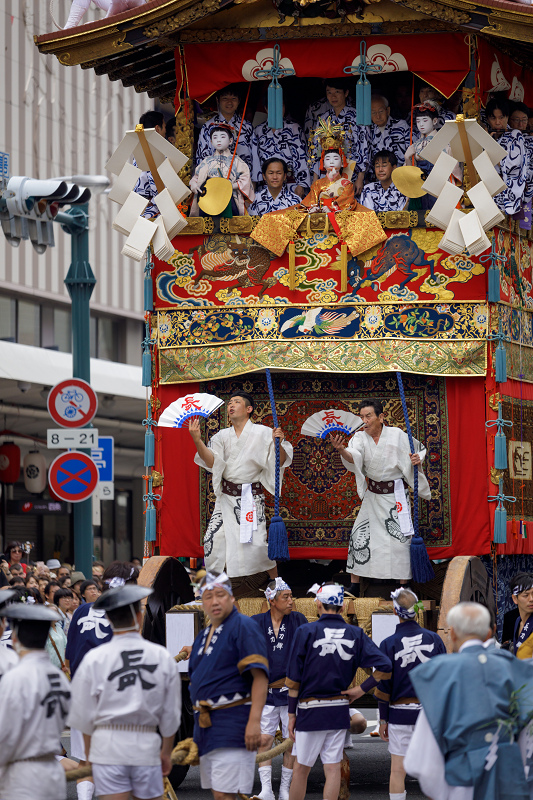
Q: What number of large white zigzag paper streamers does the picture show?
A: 2